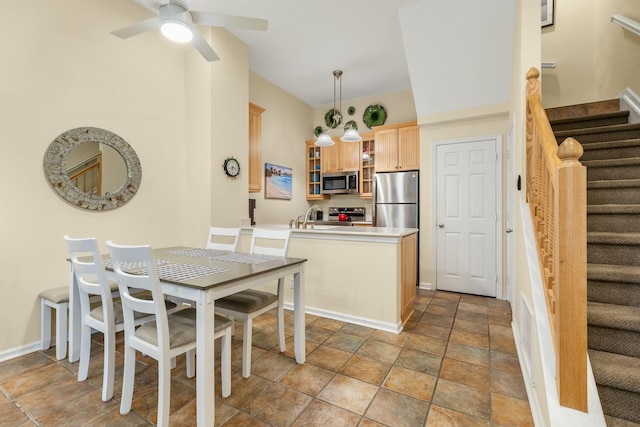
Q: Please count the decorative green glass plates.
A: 5